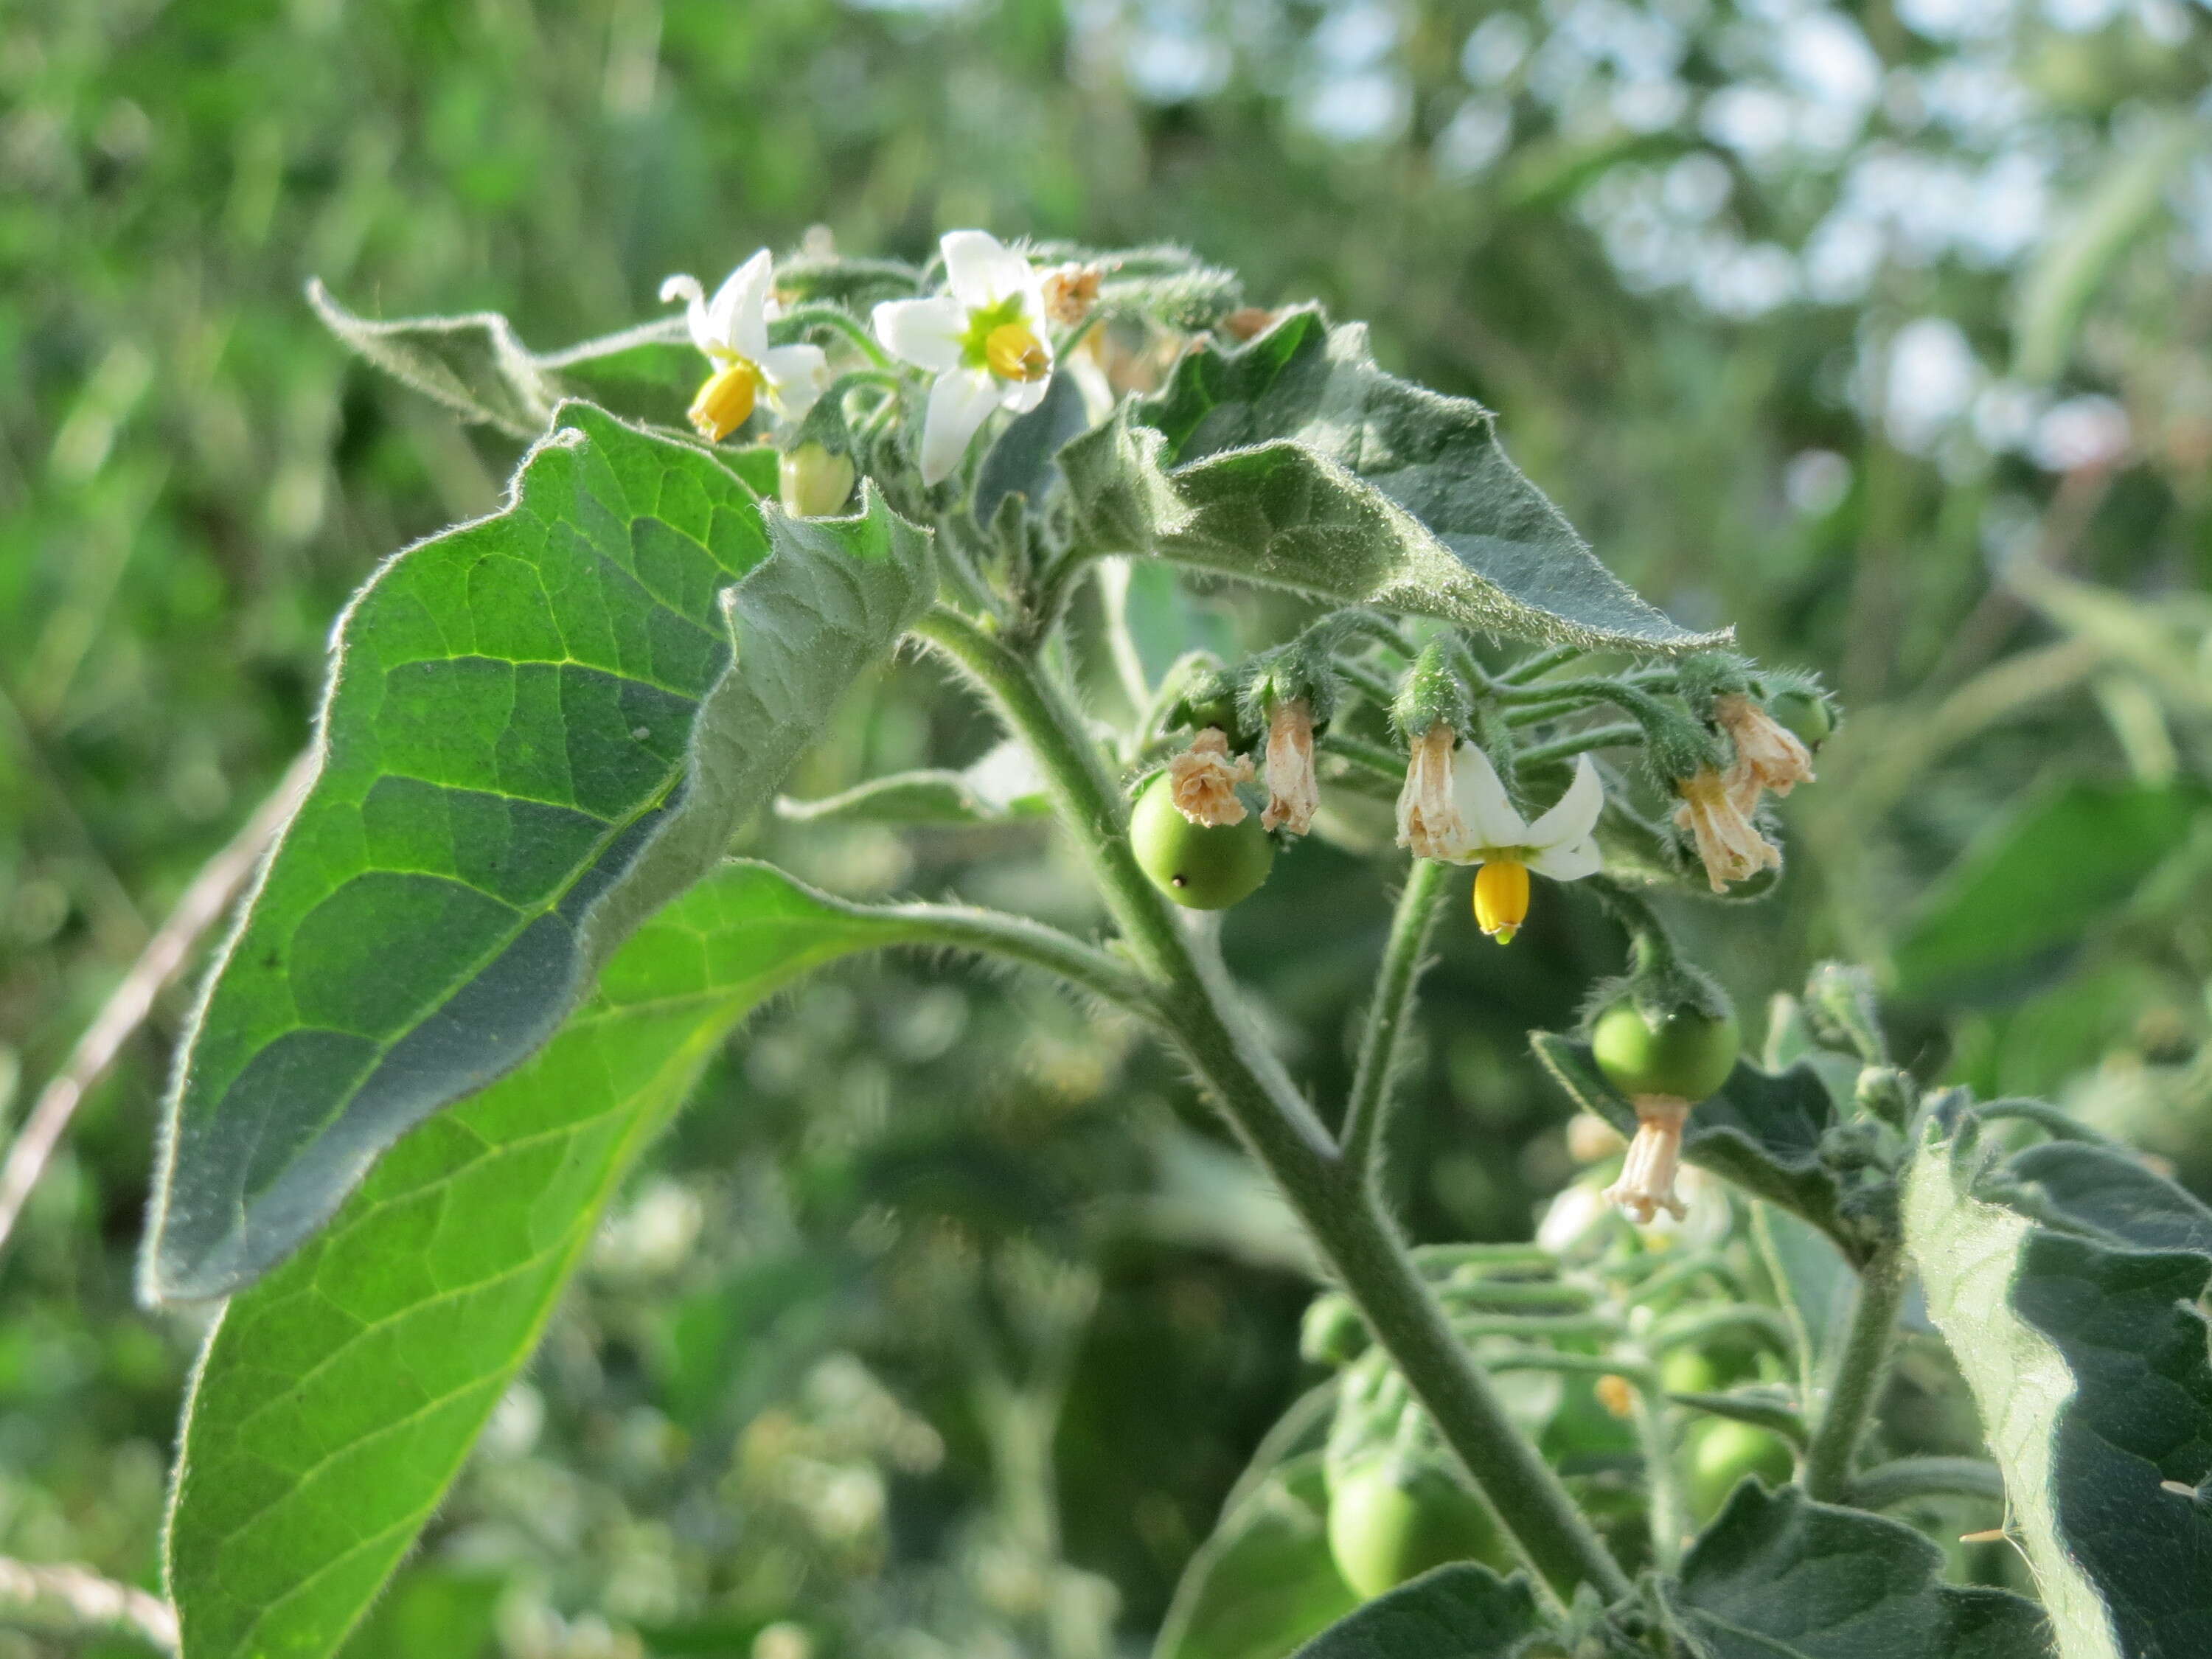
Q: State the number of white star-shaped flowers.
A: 3